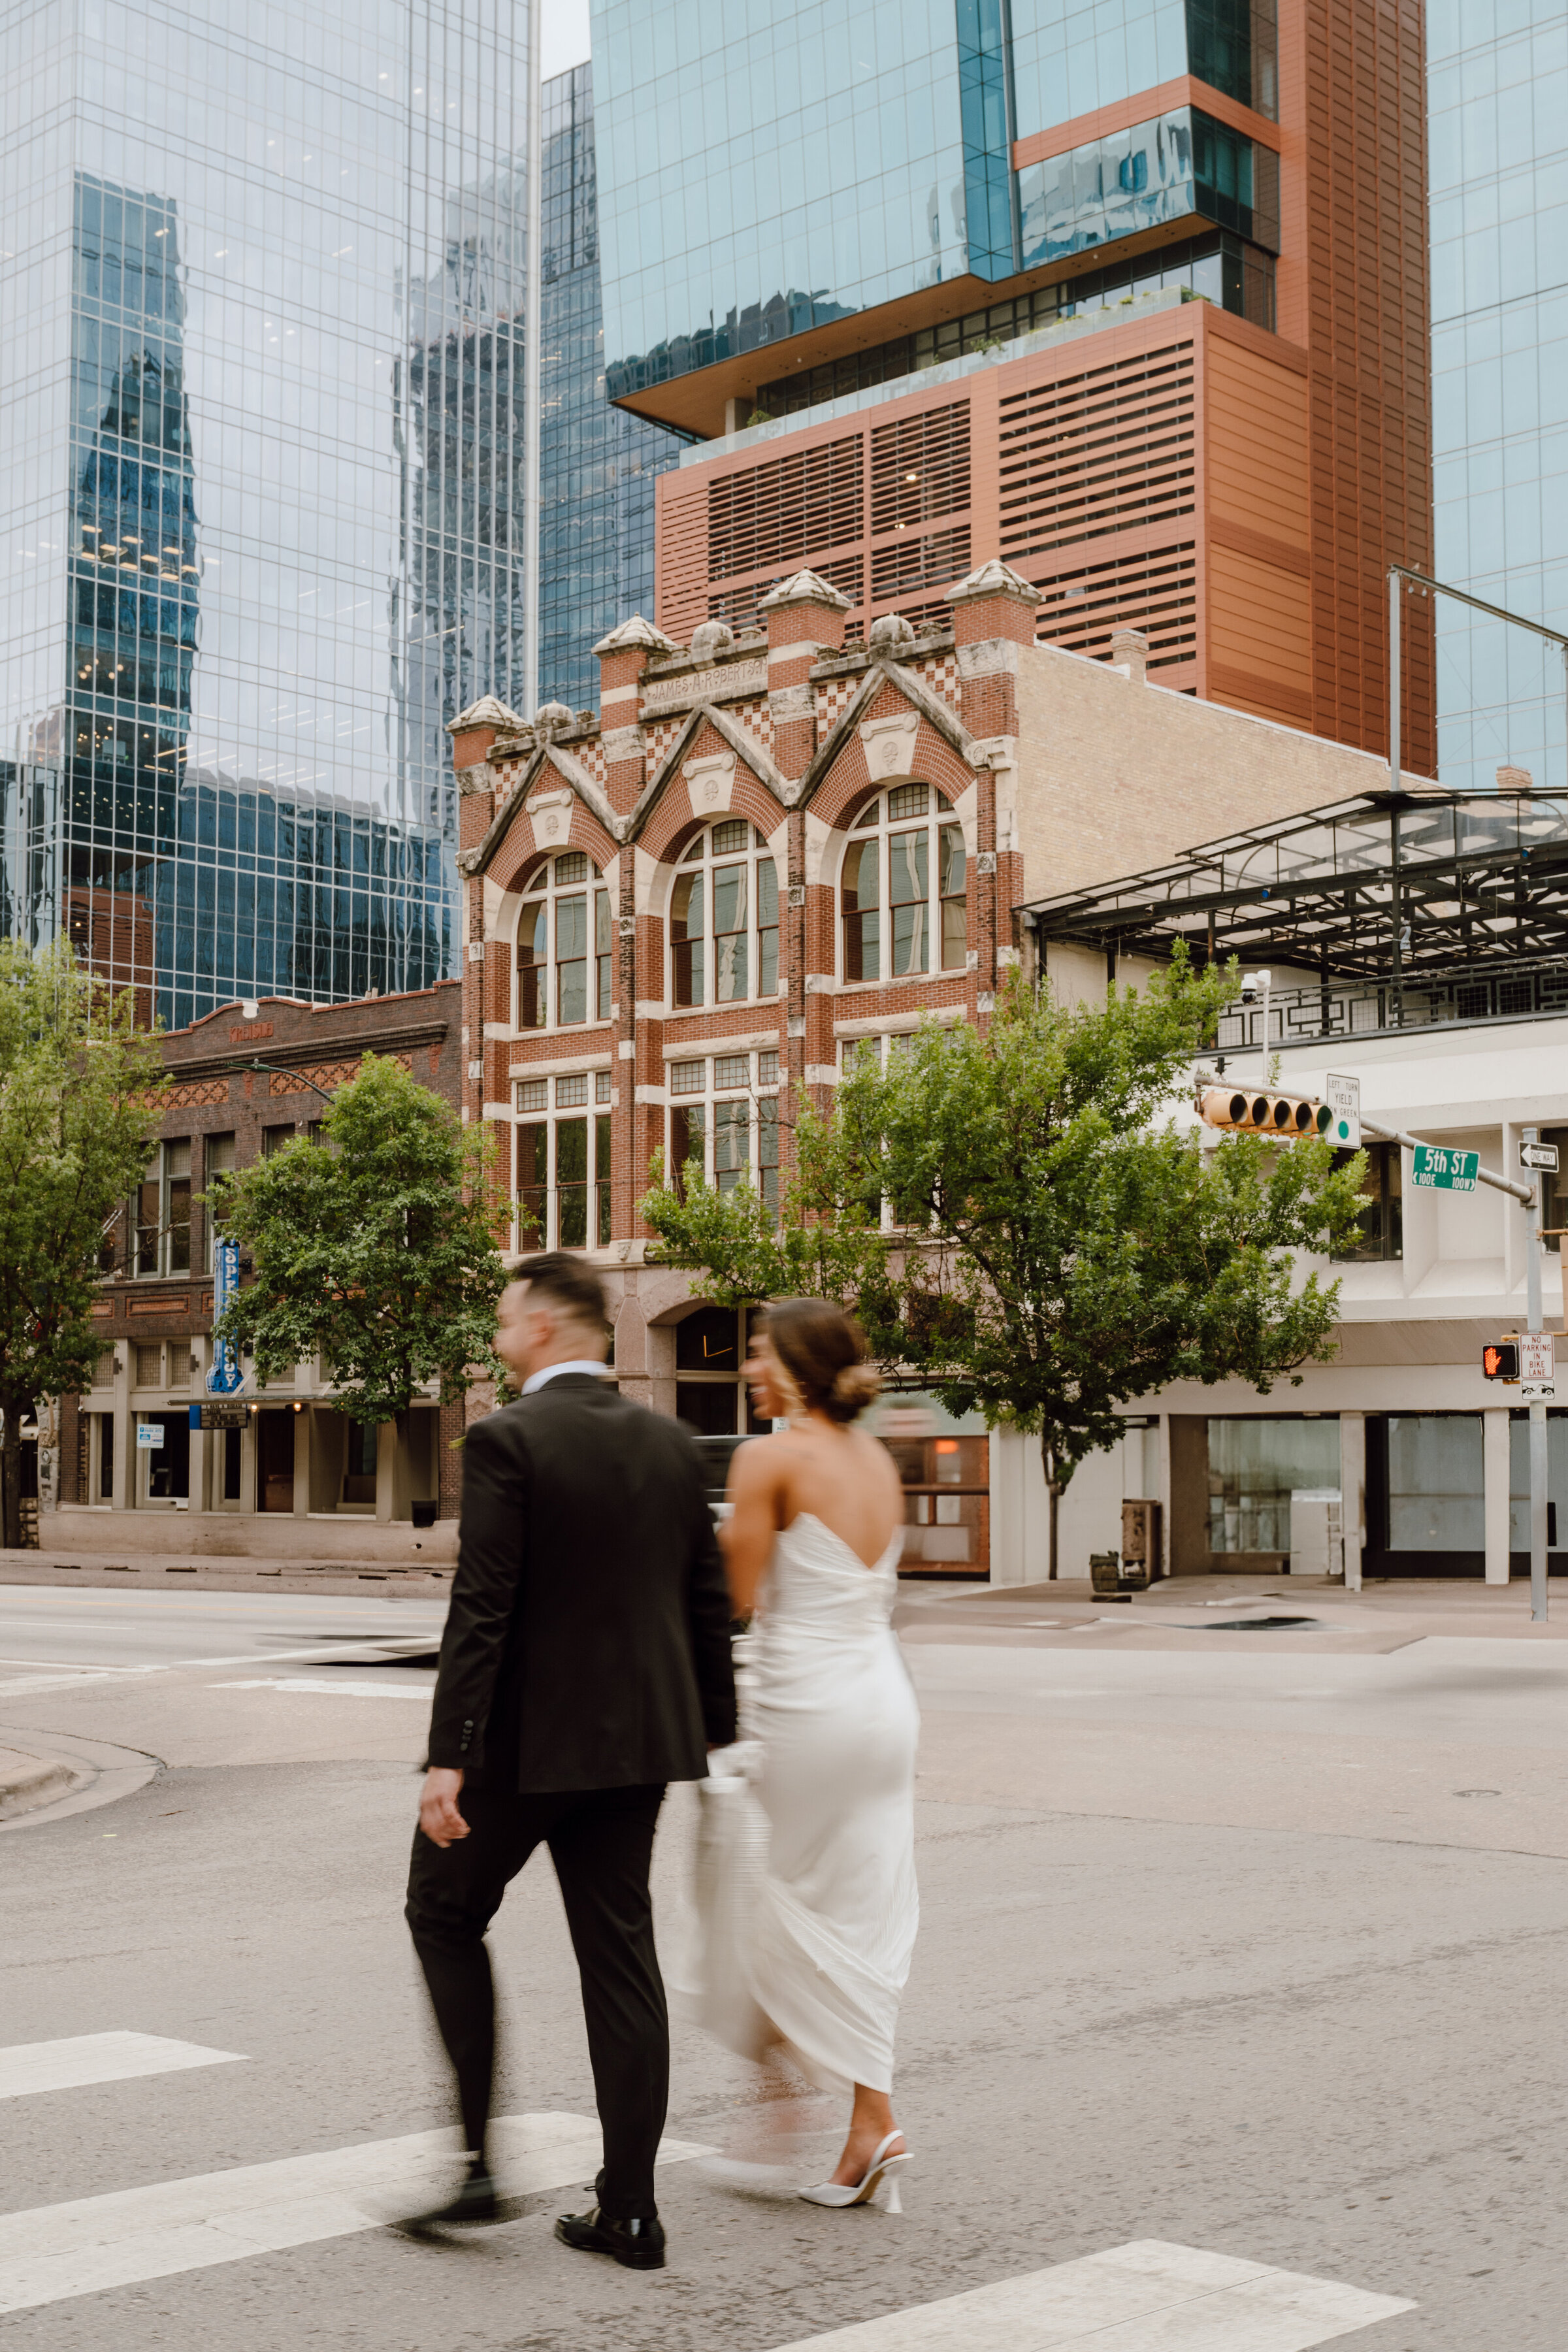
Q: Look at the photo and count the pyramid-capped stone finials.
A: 4